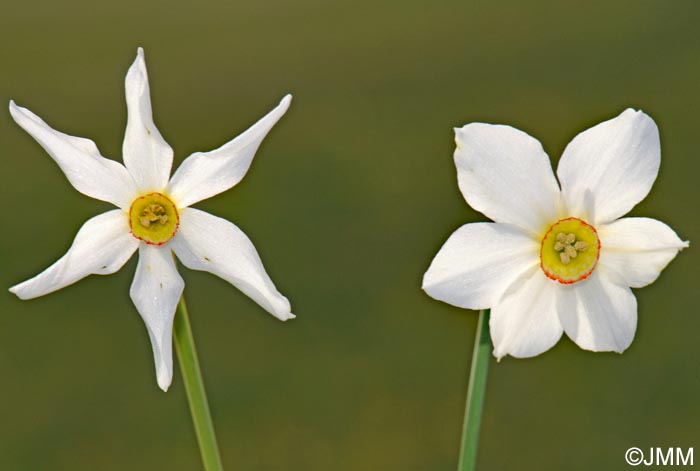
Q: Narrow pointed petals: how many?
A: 6